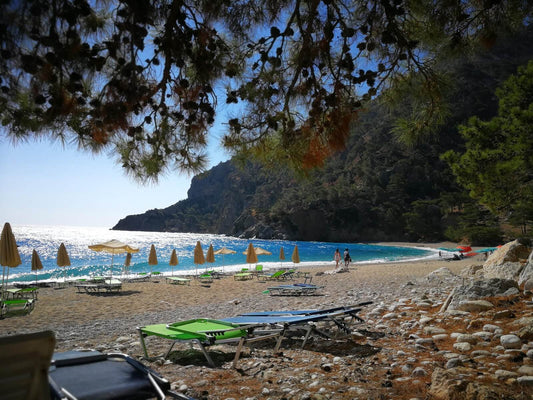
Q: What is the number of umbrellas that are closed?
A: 11